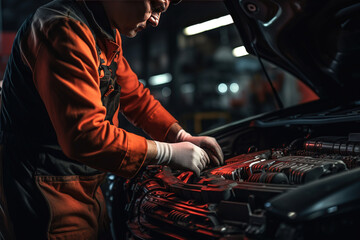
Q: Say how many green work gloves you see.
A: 0